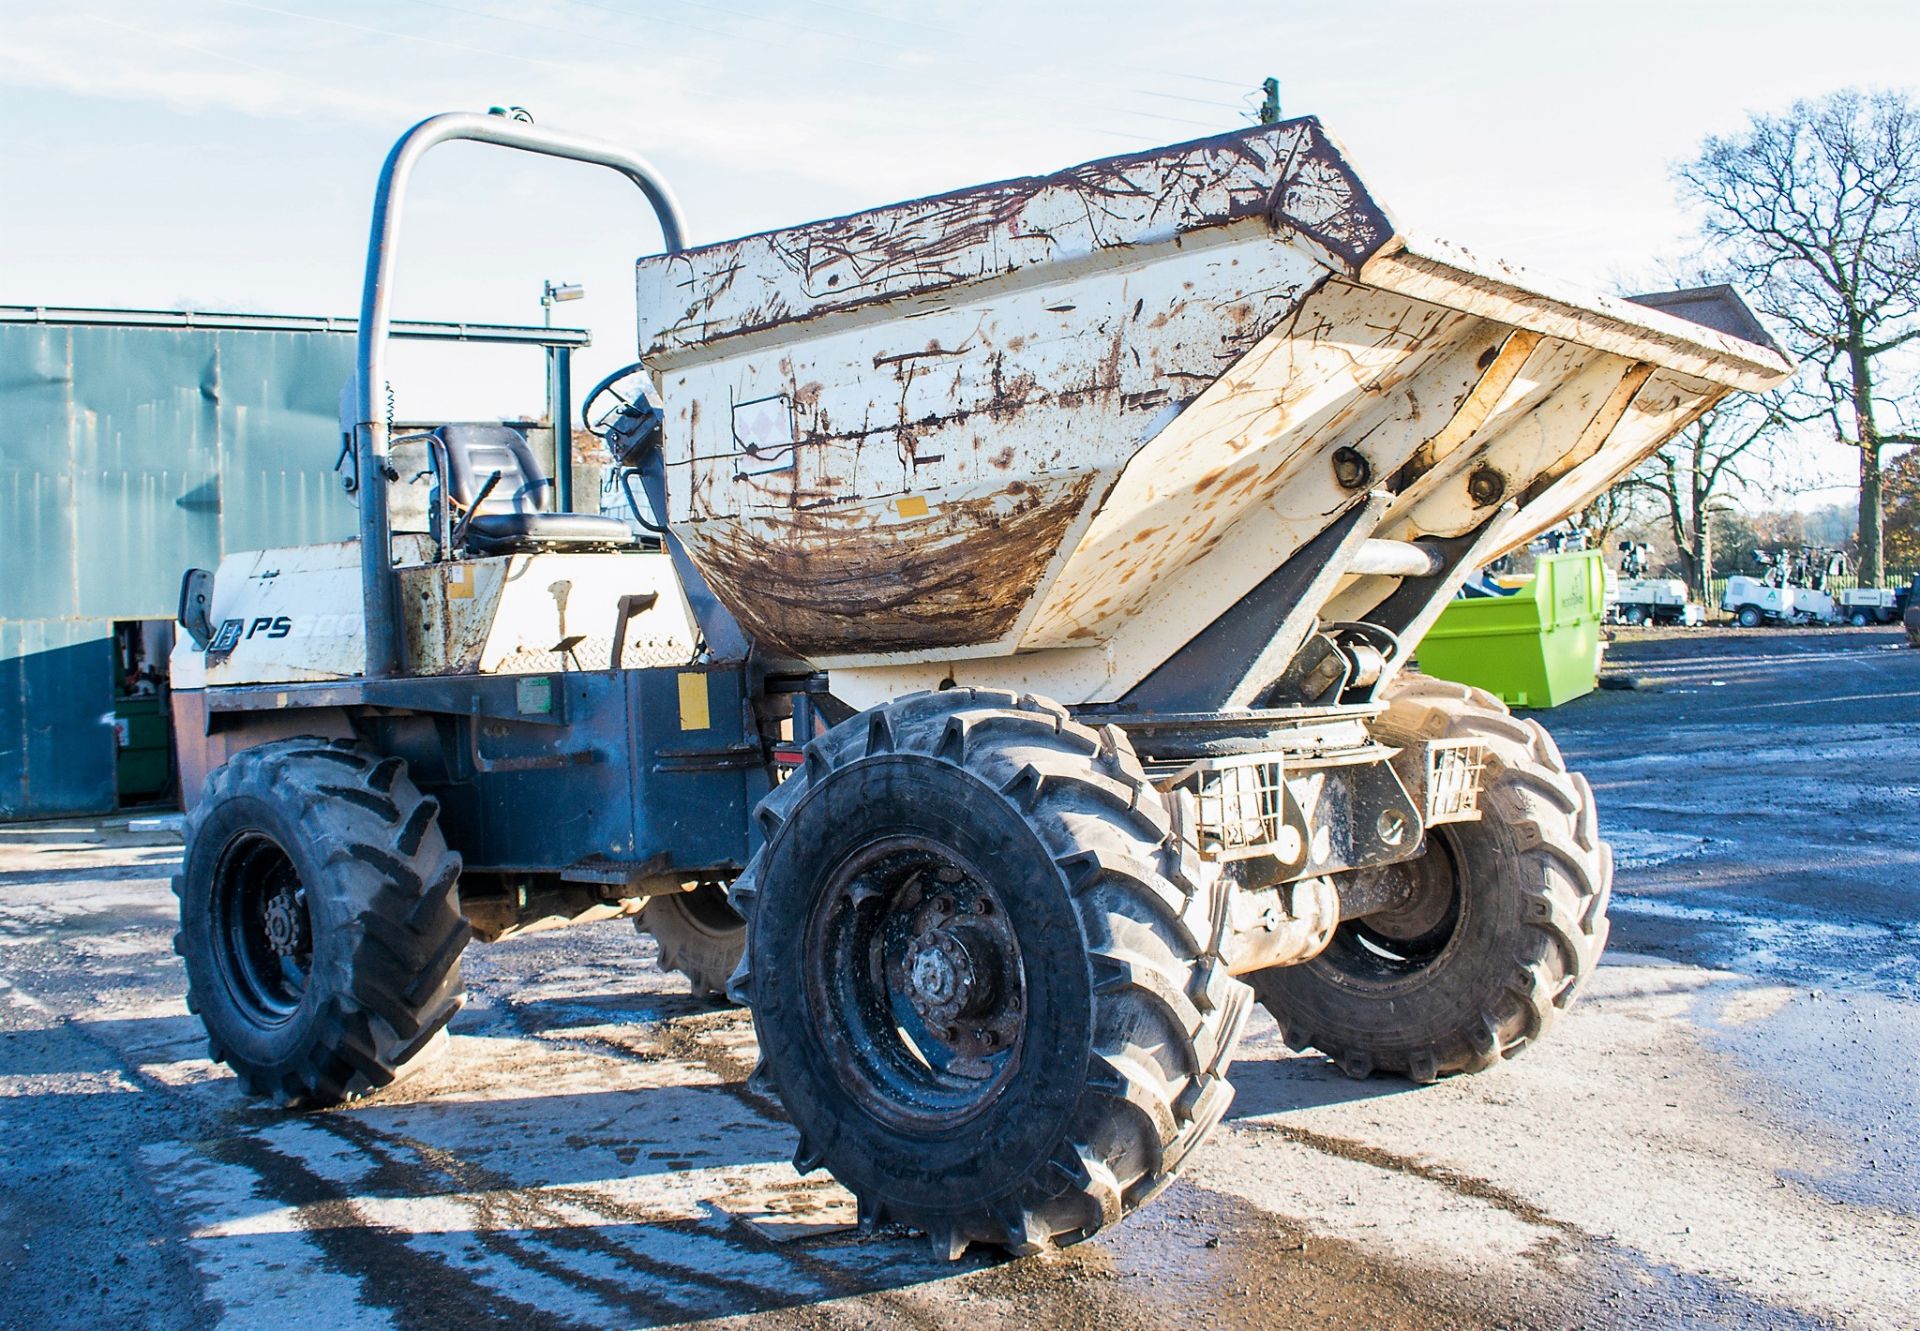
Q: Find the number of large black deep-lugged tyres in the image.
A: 4